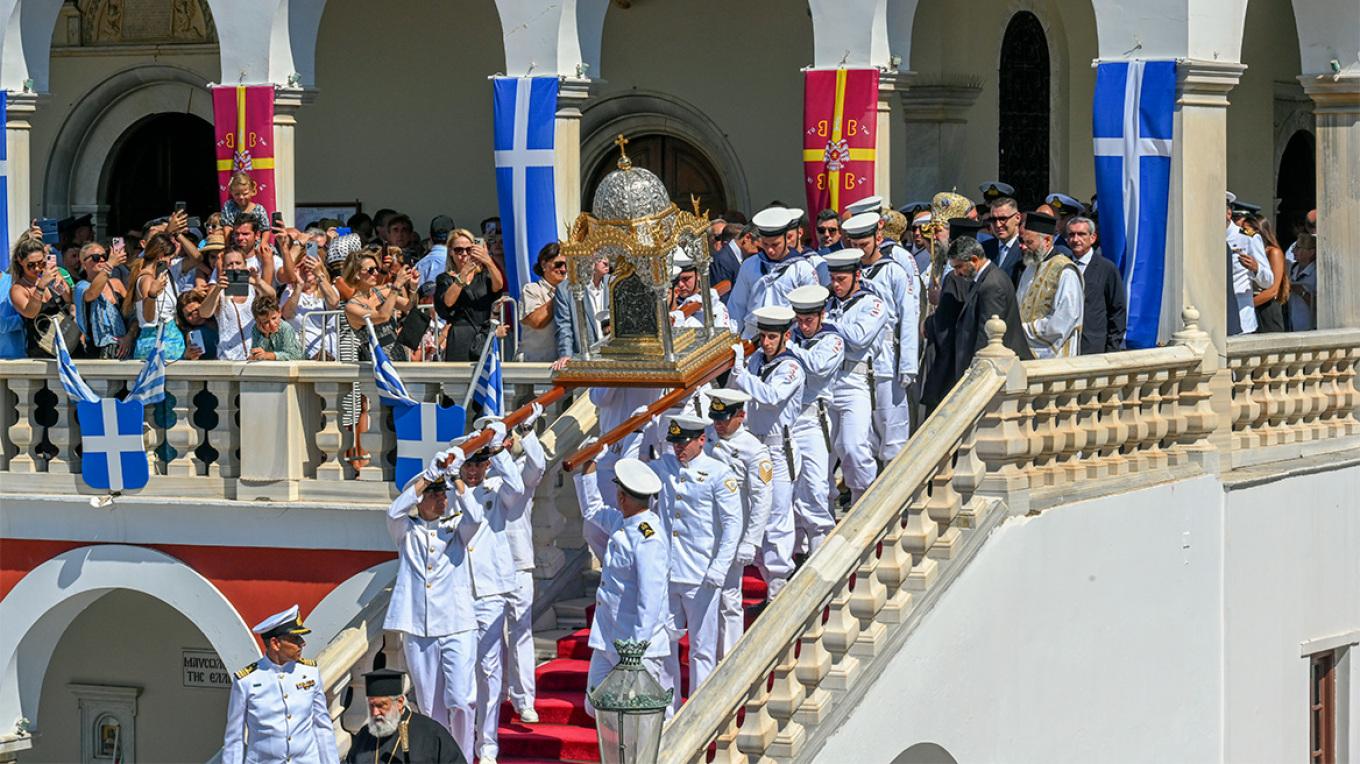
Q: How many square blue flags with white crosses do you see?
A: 2